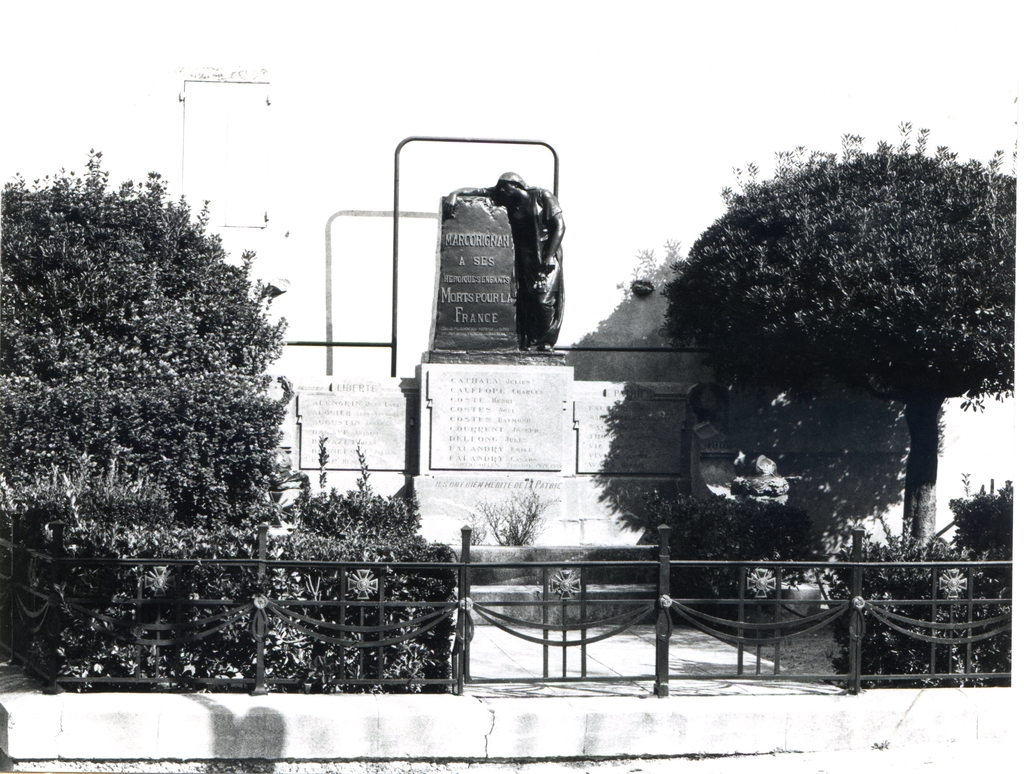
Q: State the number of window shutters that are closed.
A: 2